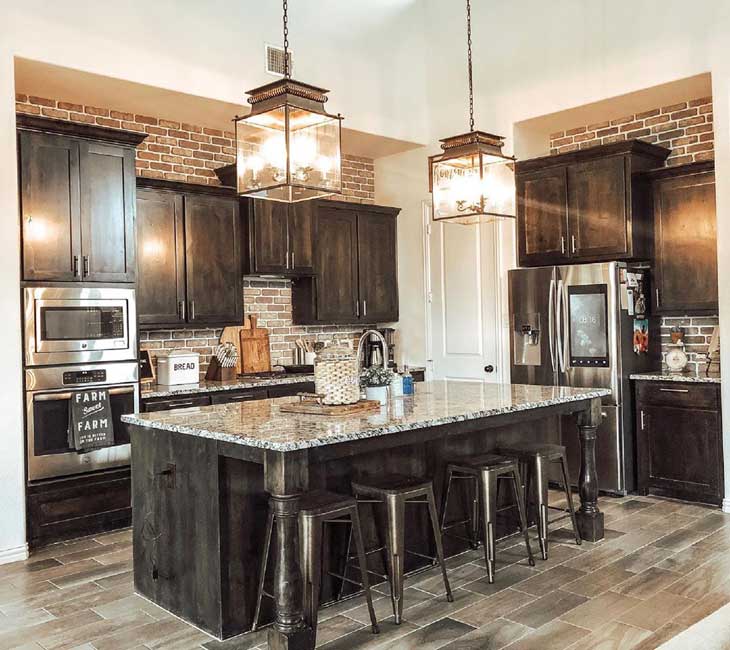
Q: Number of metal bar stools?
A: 4